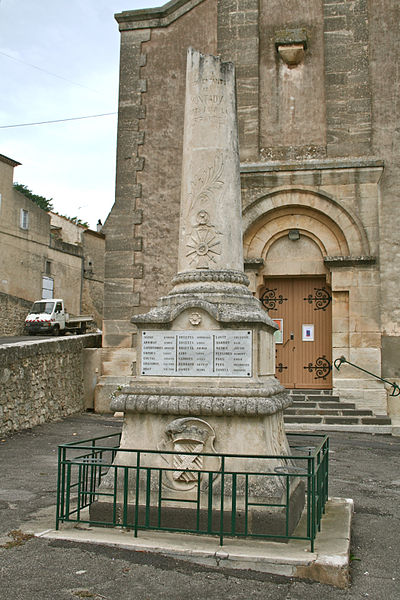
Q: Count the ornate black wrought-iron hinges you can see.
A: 4